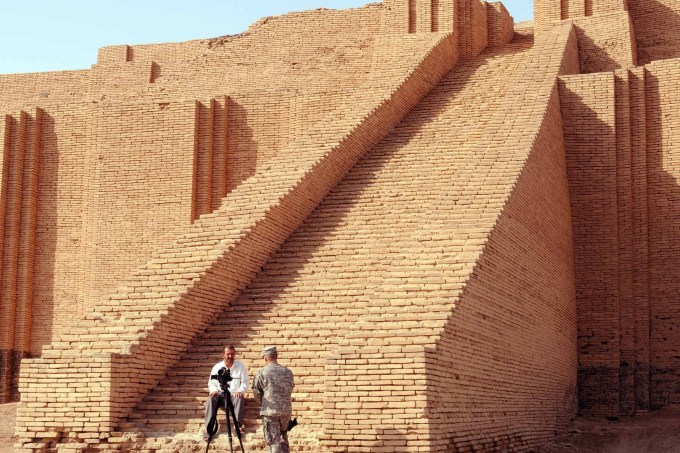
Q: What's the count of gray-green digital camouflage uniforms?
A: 1